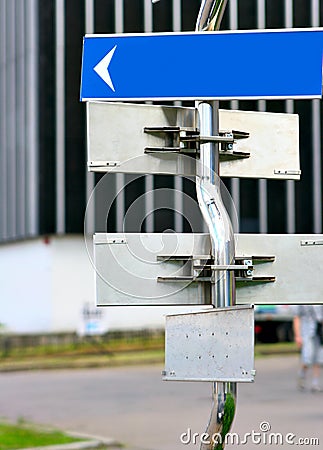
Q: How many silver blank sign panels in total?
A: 3